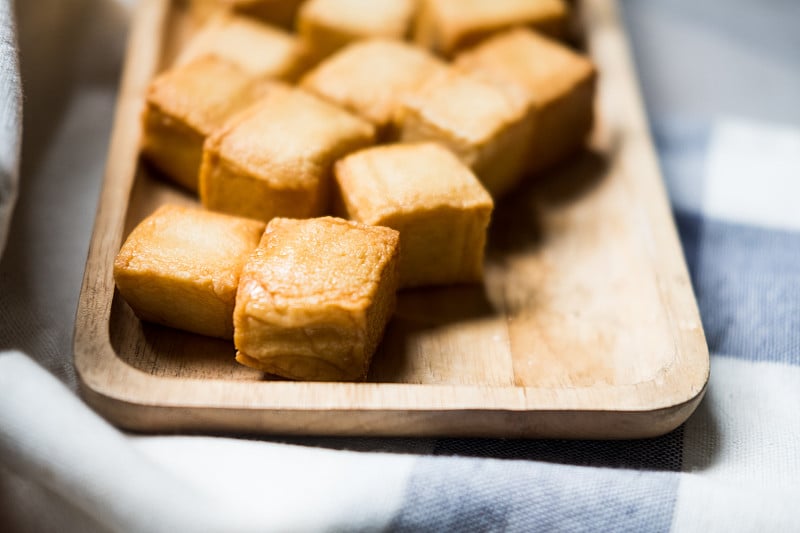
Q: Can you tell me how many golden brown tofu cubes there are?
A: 12